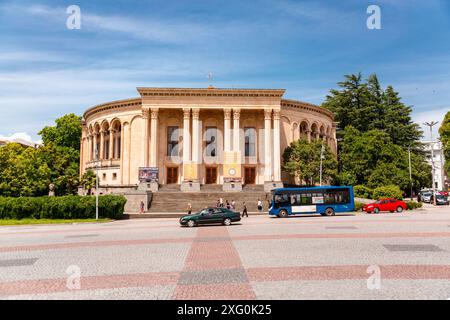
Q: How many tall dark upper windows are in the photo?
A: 3